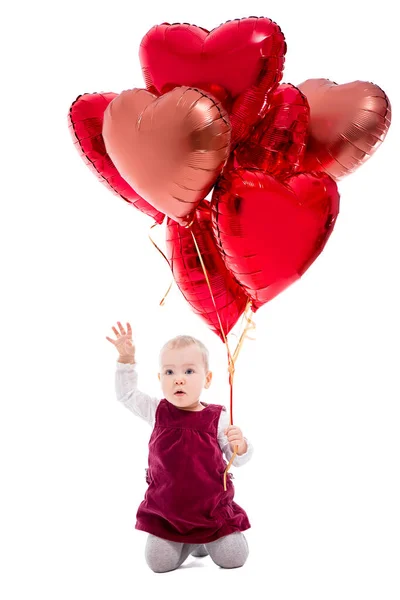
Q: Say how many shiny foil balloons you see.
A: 7